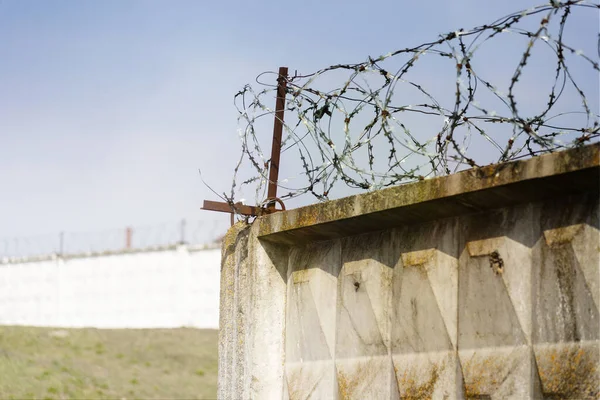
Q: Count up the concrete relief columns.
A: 5